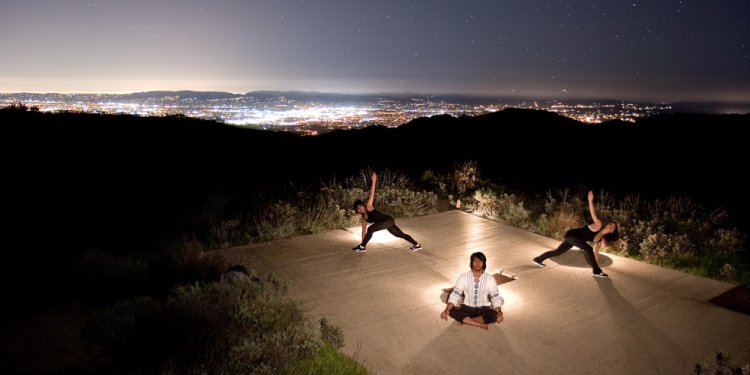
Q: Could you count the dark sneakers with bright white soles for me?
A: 4